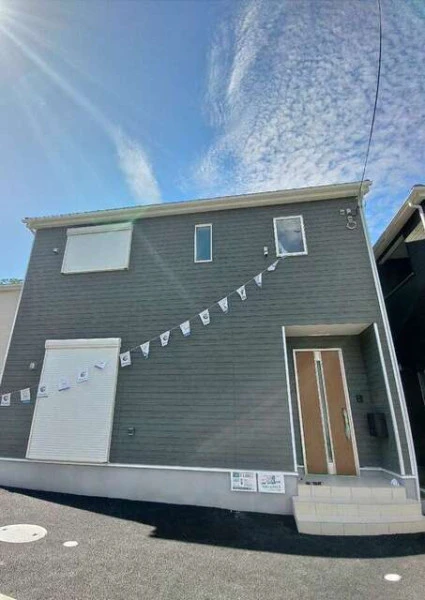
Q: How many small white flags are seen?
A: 15